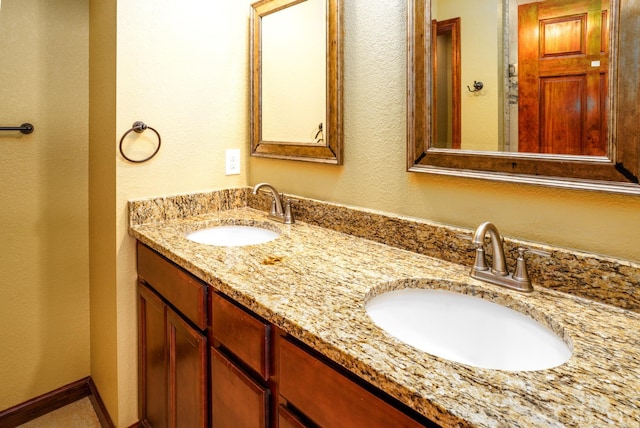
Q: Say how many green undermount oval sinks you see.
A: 0